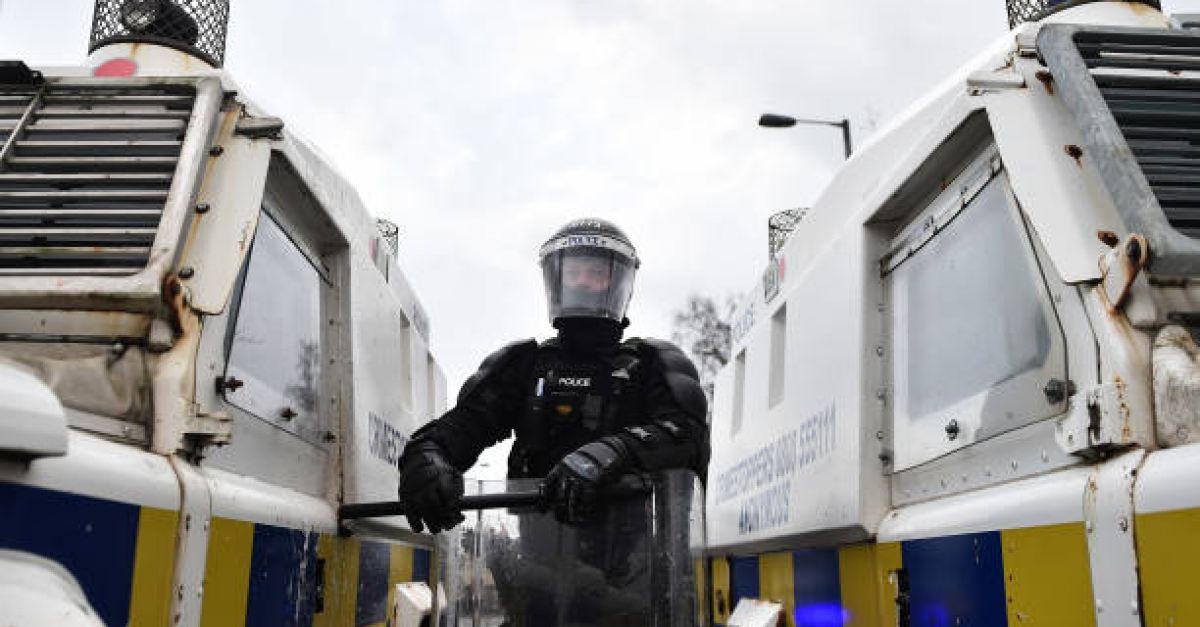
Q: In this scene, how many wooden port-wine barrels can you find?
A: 0